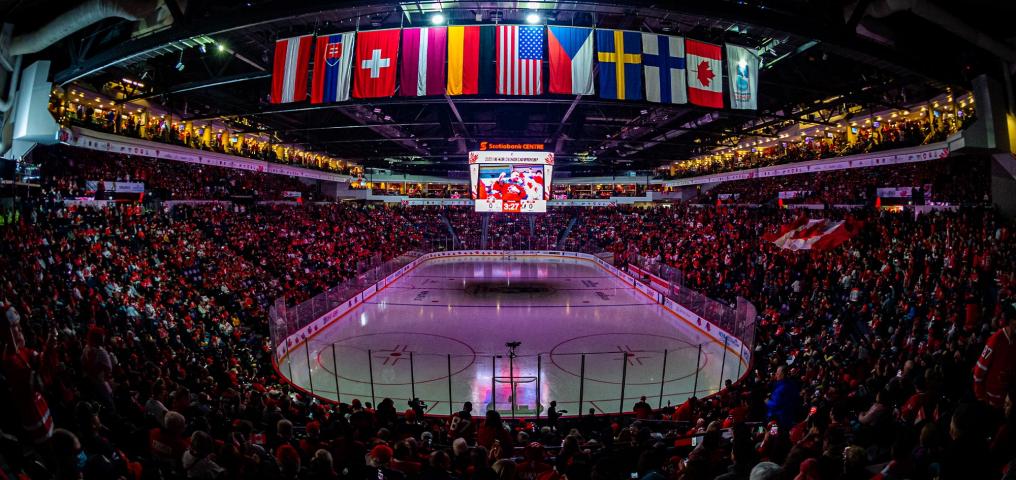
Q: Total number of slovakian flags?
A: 1